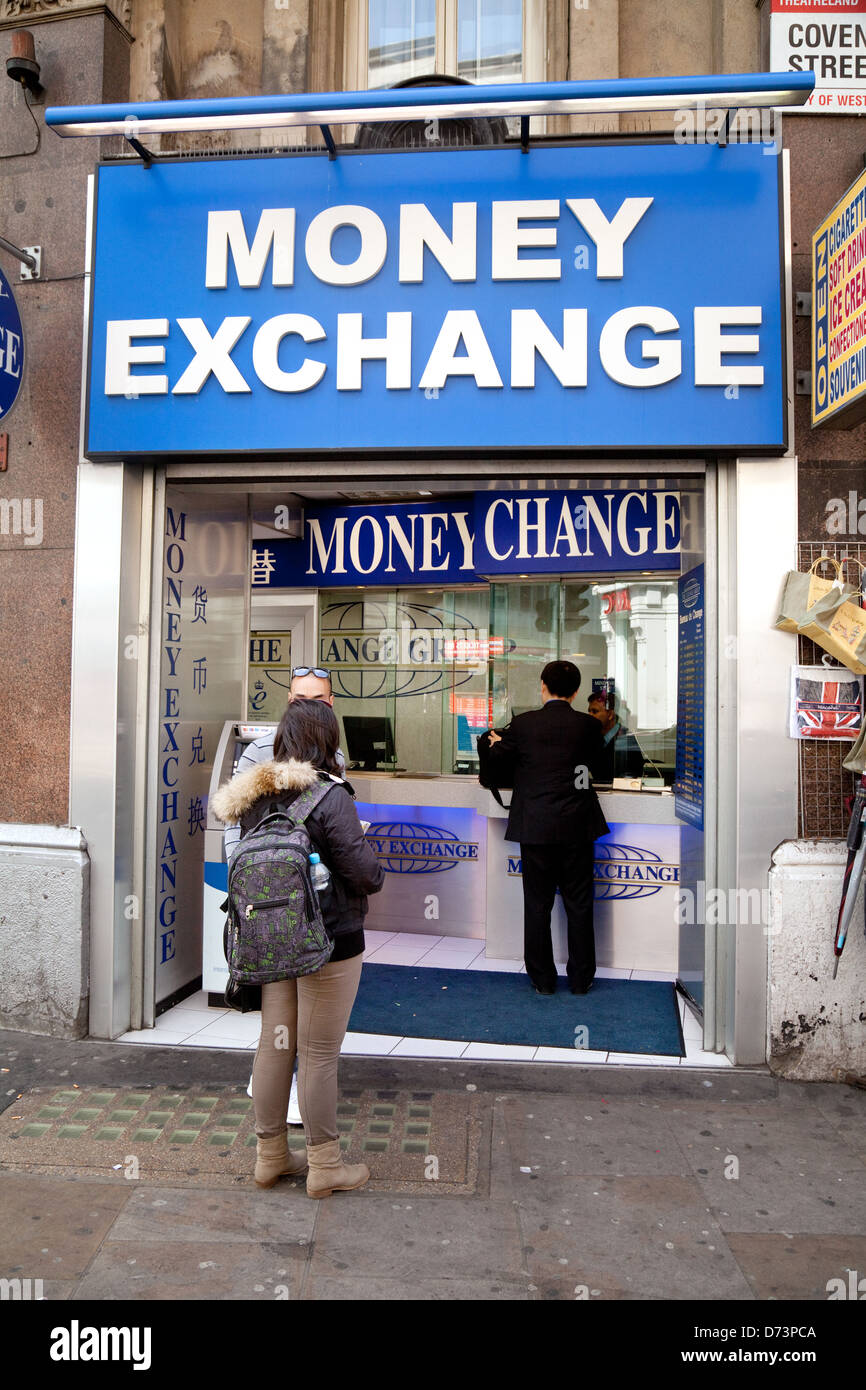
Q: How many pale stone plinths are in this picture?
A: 2